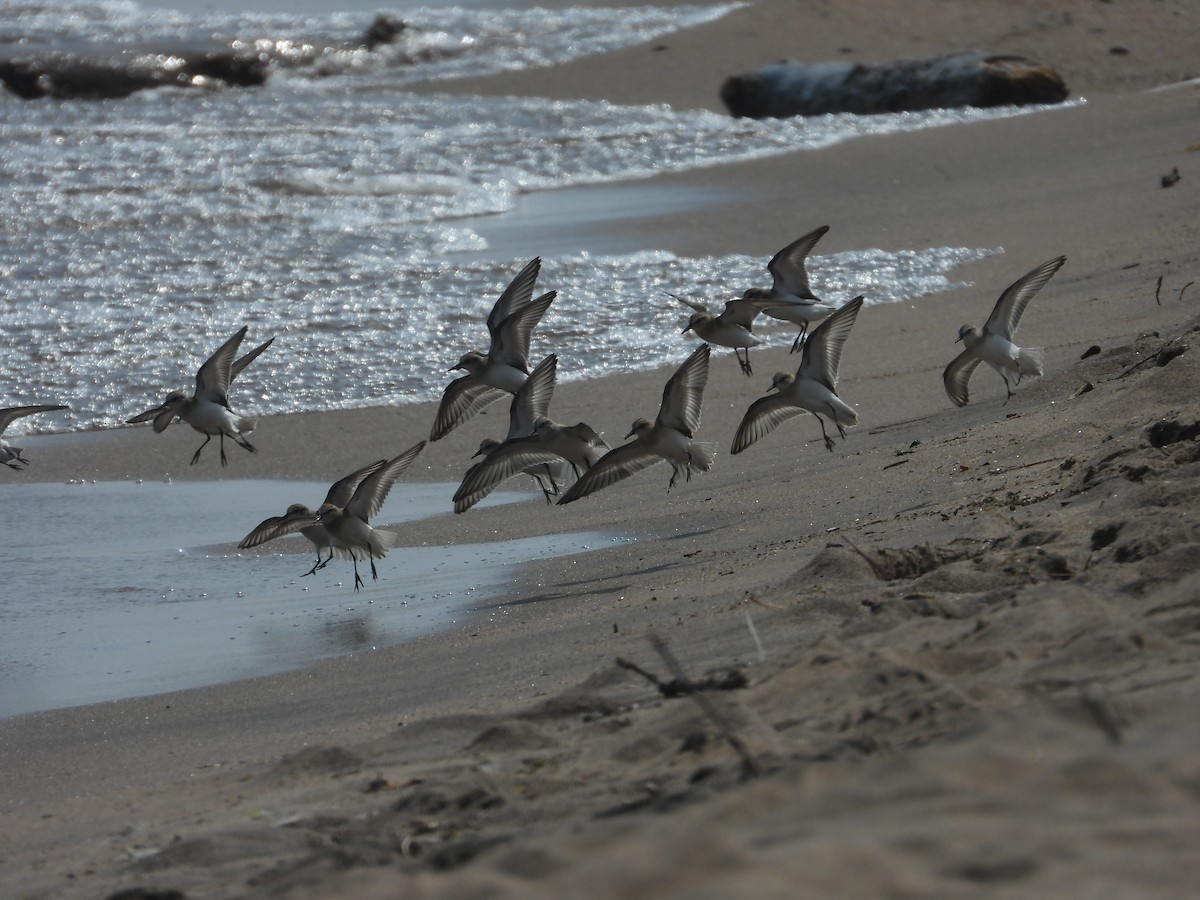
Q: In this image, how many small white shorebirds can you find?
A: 12